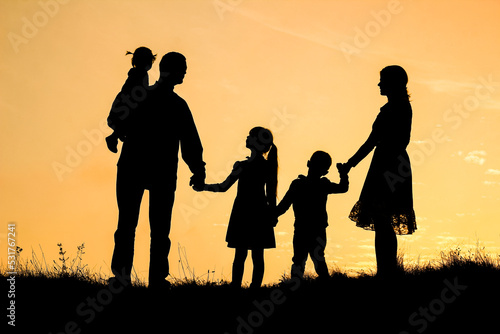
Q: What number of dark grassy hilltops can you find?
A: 1